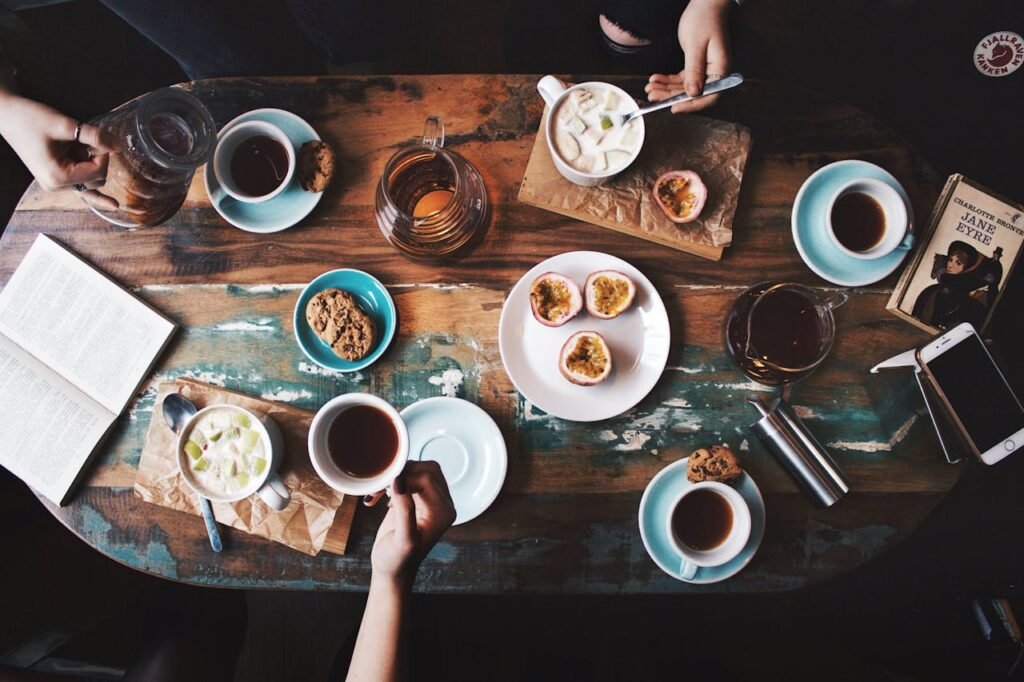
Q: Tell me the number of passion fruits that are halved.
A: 4